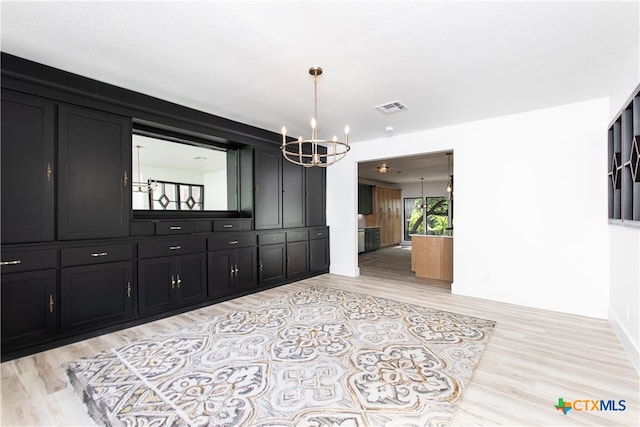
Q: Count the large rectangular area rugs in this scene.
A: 1